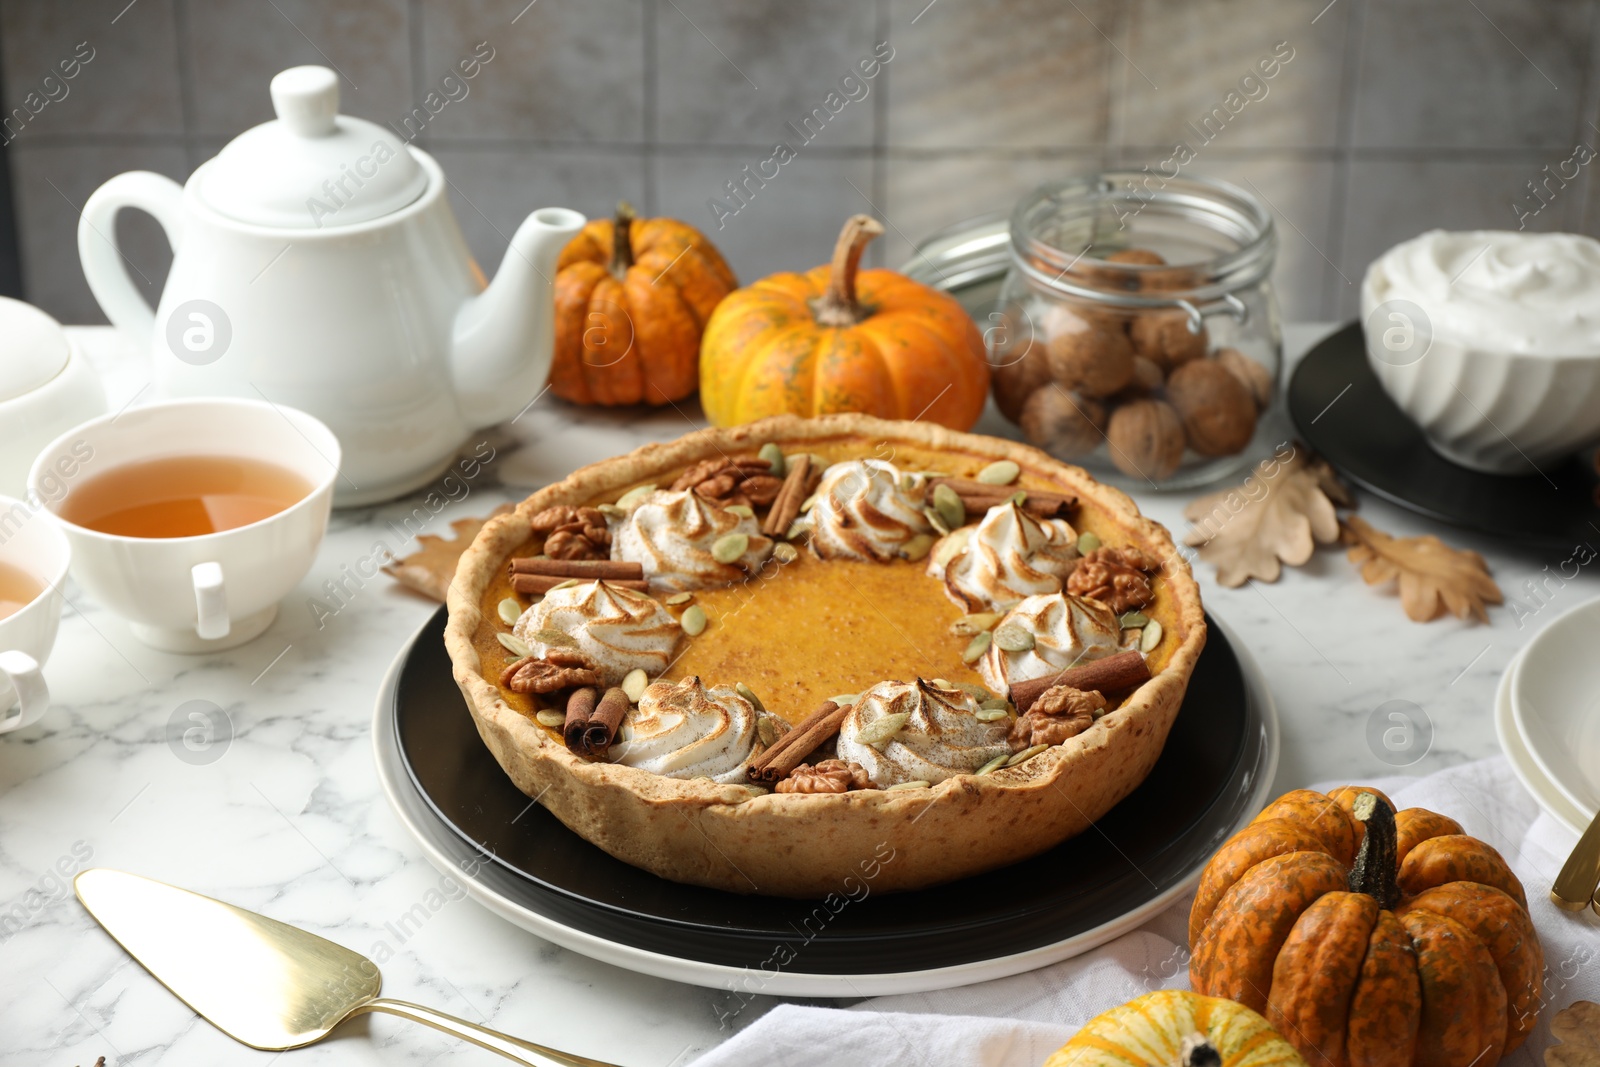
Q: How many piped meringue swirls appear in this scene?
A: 7